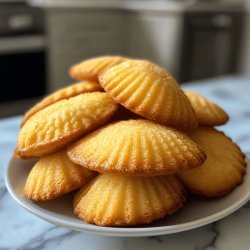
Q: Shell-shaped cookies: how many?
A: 9